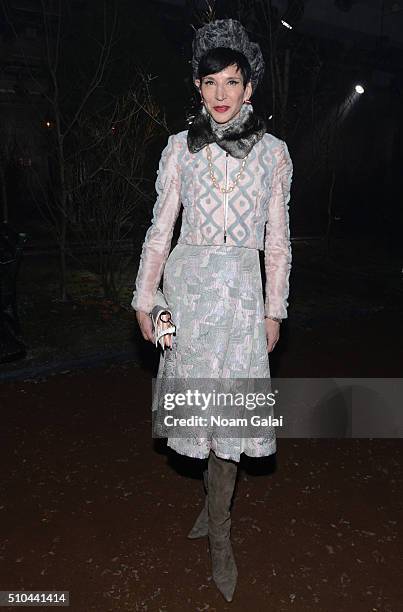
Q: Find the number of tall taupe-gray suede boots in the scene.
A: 2